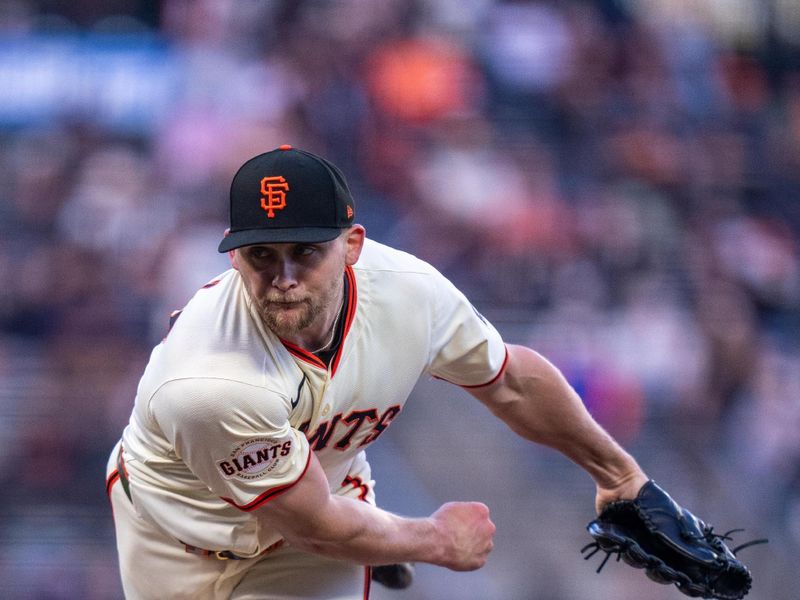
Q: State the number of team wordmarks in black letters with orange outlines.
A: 2